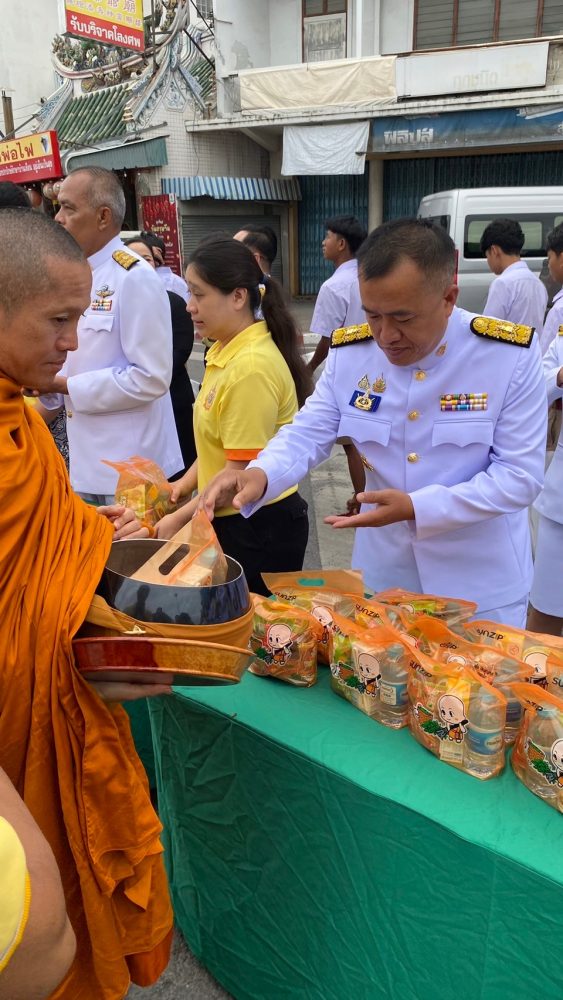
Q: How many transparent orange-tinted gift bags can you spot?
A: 12